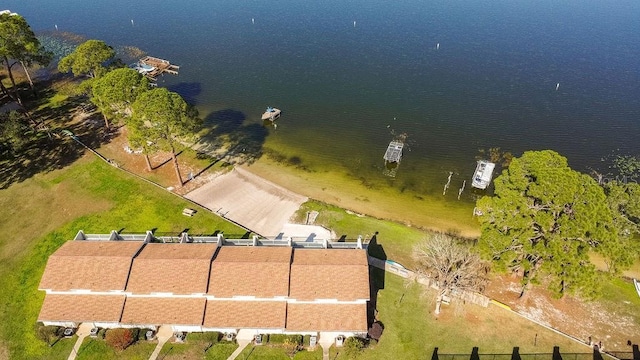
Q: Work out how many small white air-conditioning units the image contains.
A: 8